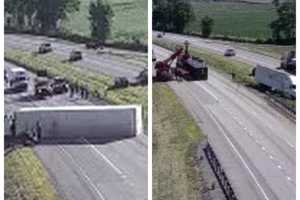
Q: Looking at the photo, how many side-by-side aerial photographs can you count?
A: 2